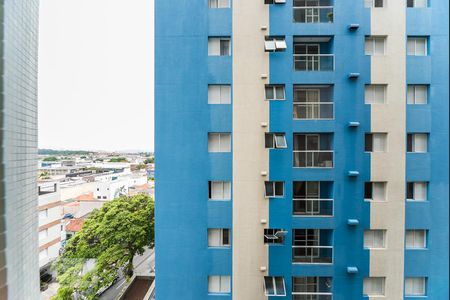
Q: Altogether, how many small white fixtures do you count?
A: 6